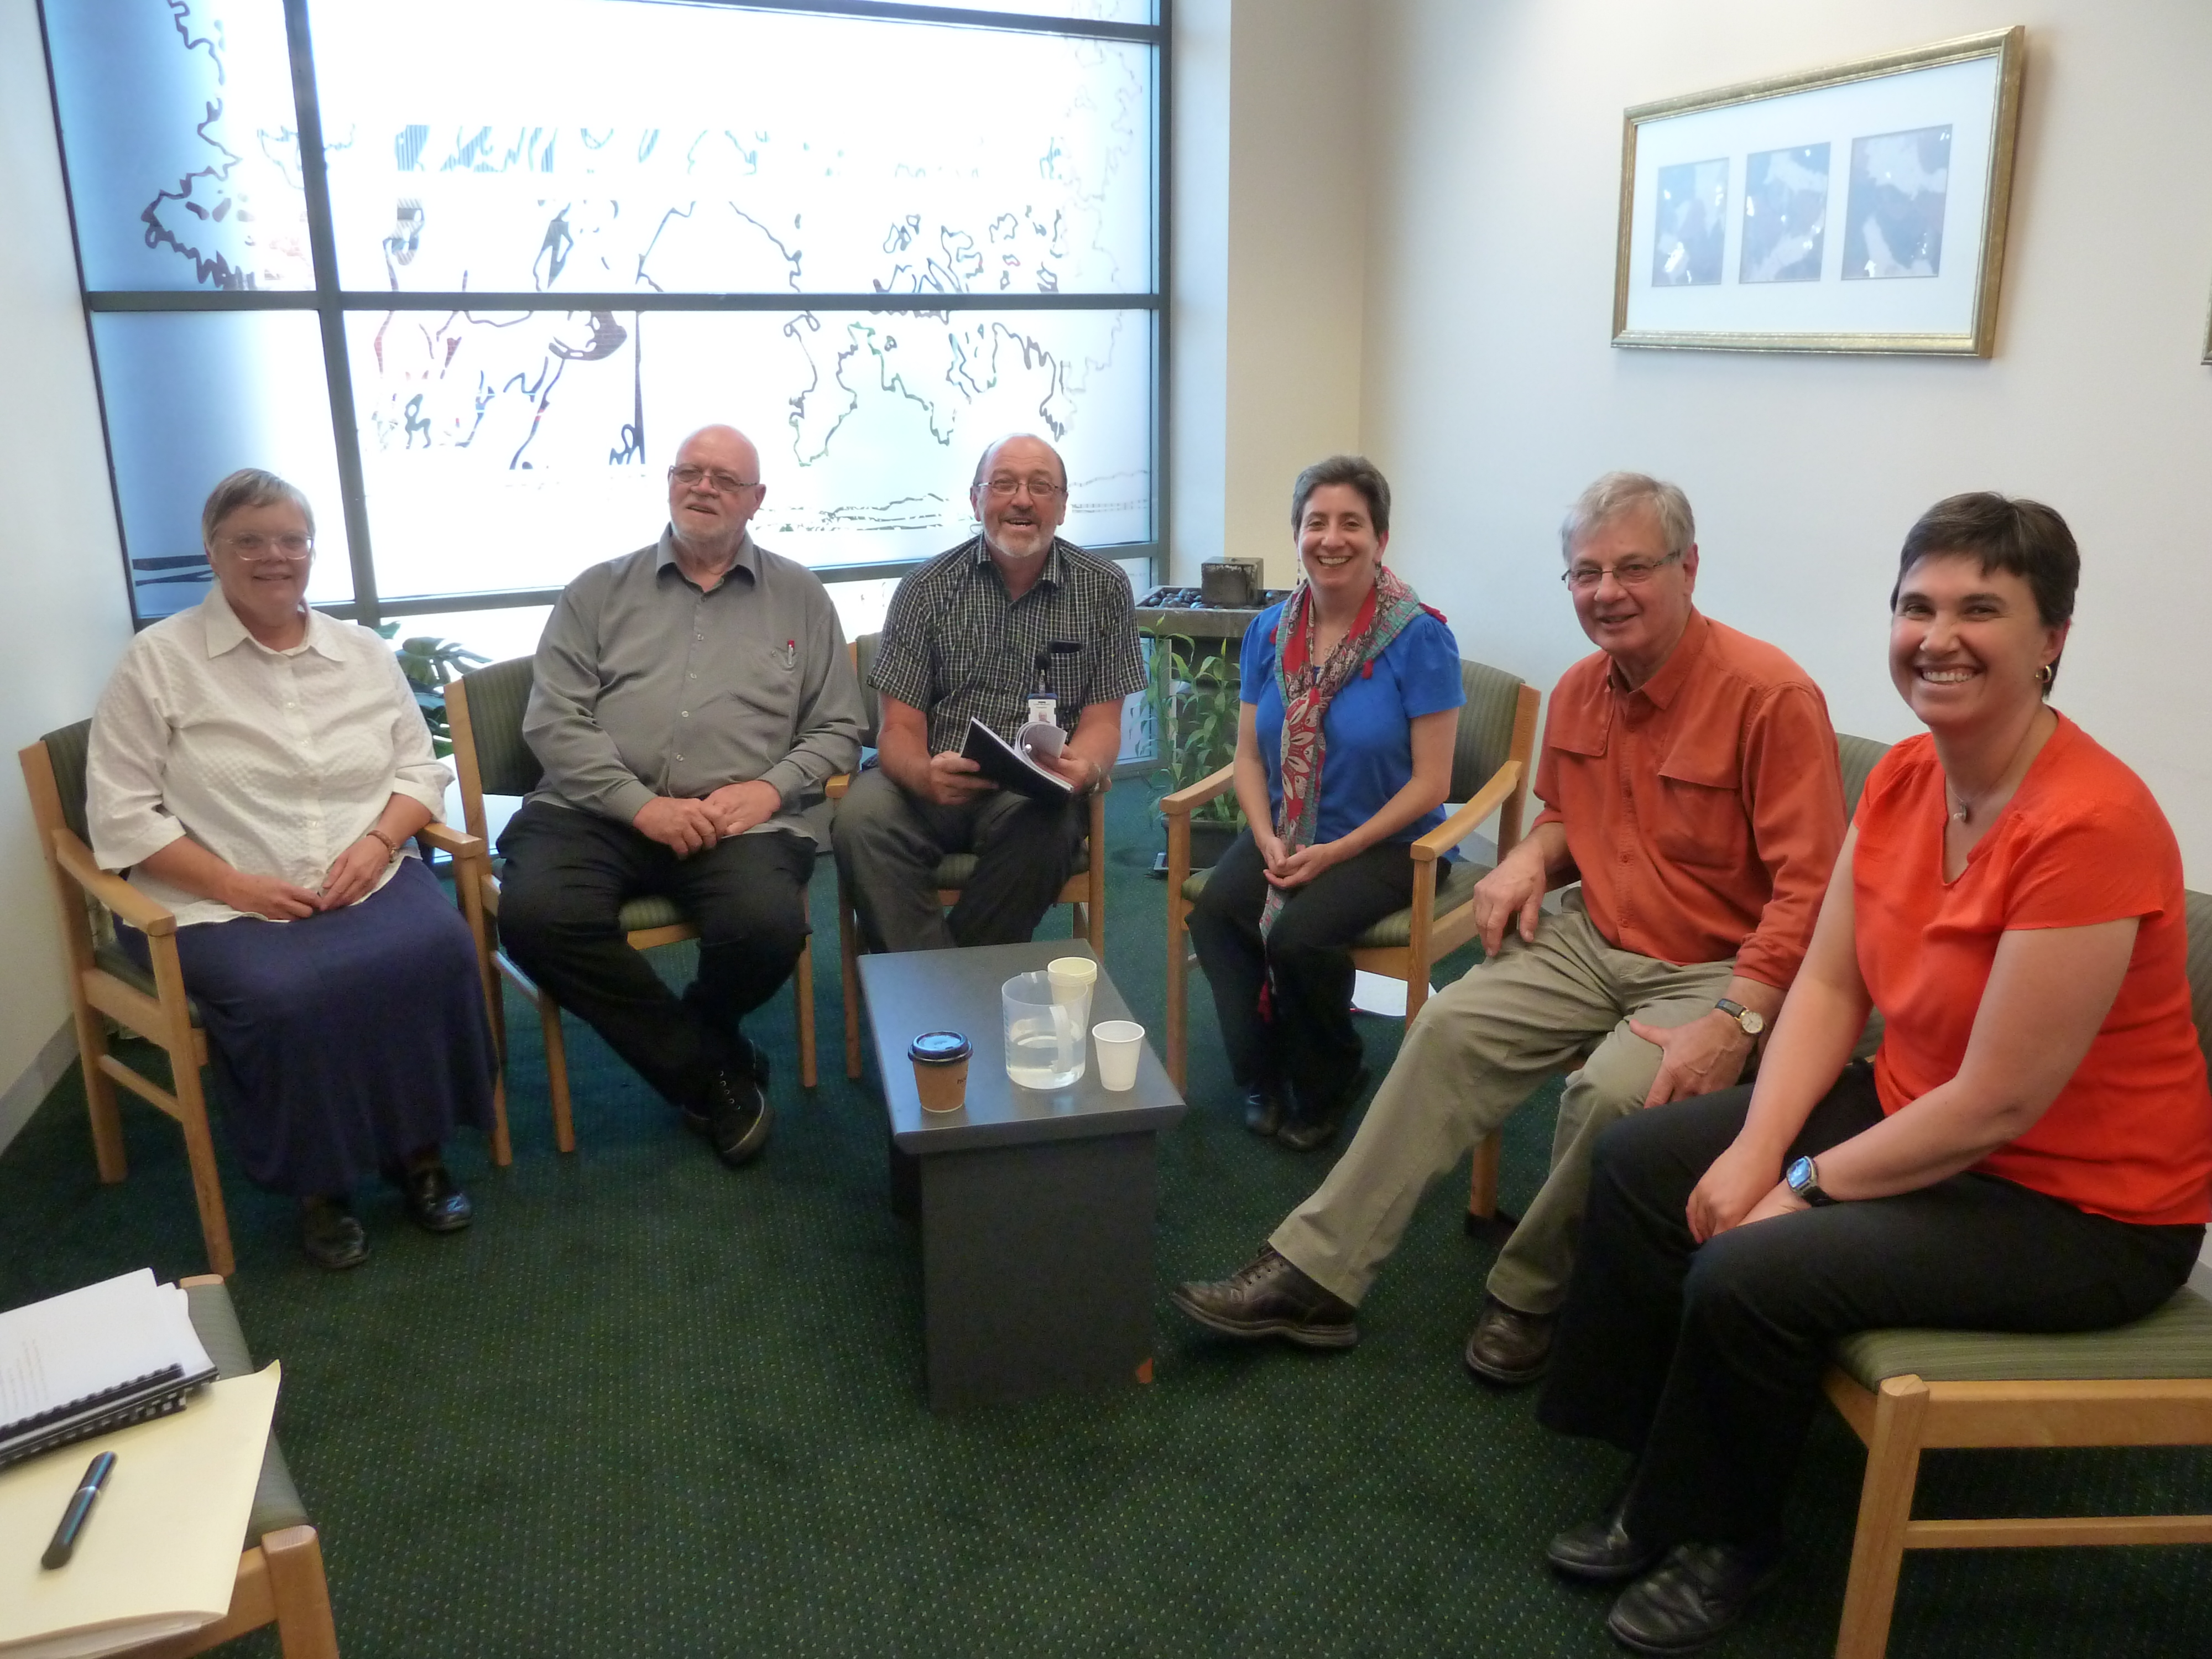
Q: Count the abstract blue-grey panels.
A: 3